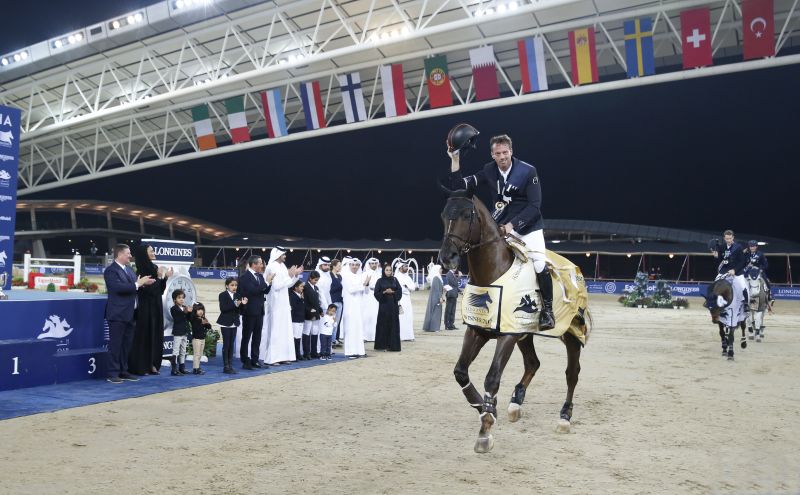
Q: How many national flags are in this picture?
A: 13